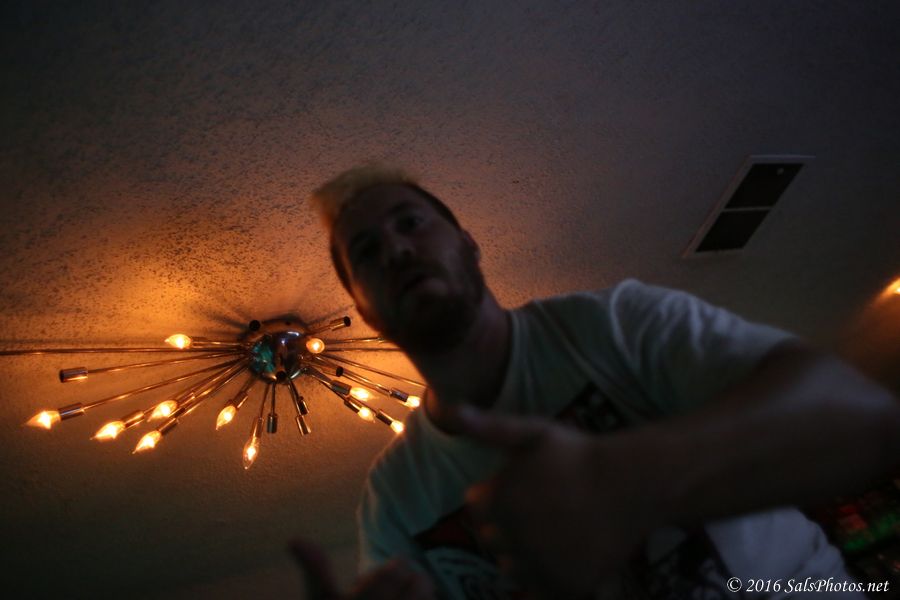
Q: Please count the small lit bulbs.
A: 12